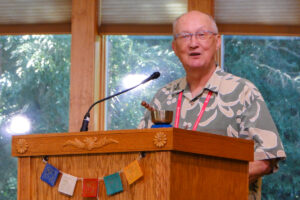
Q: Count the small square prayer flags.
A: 5